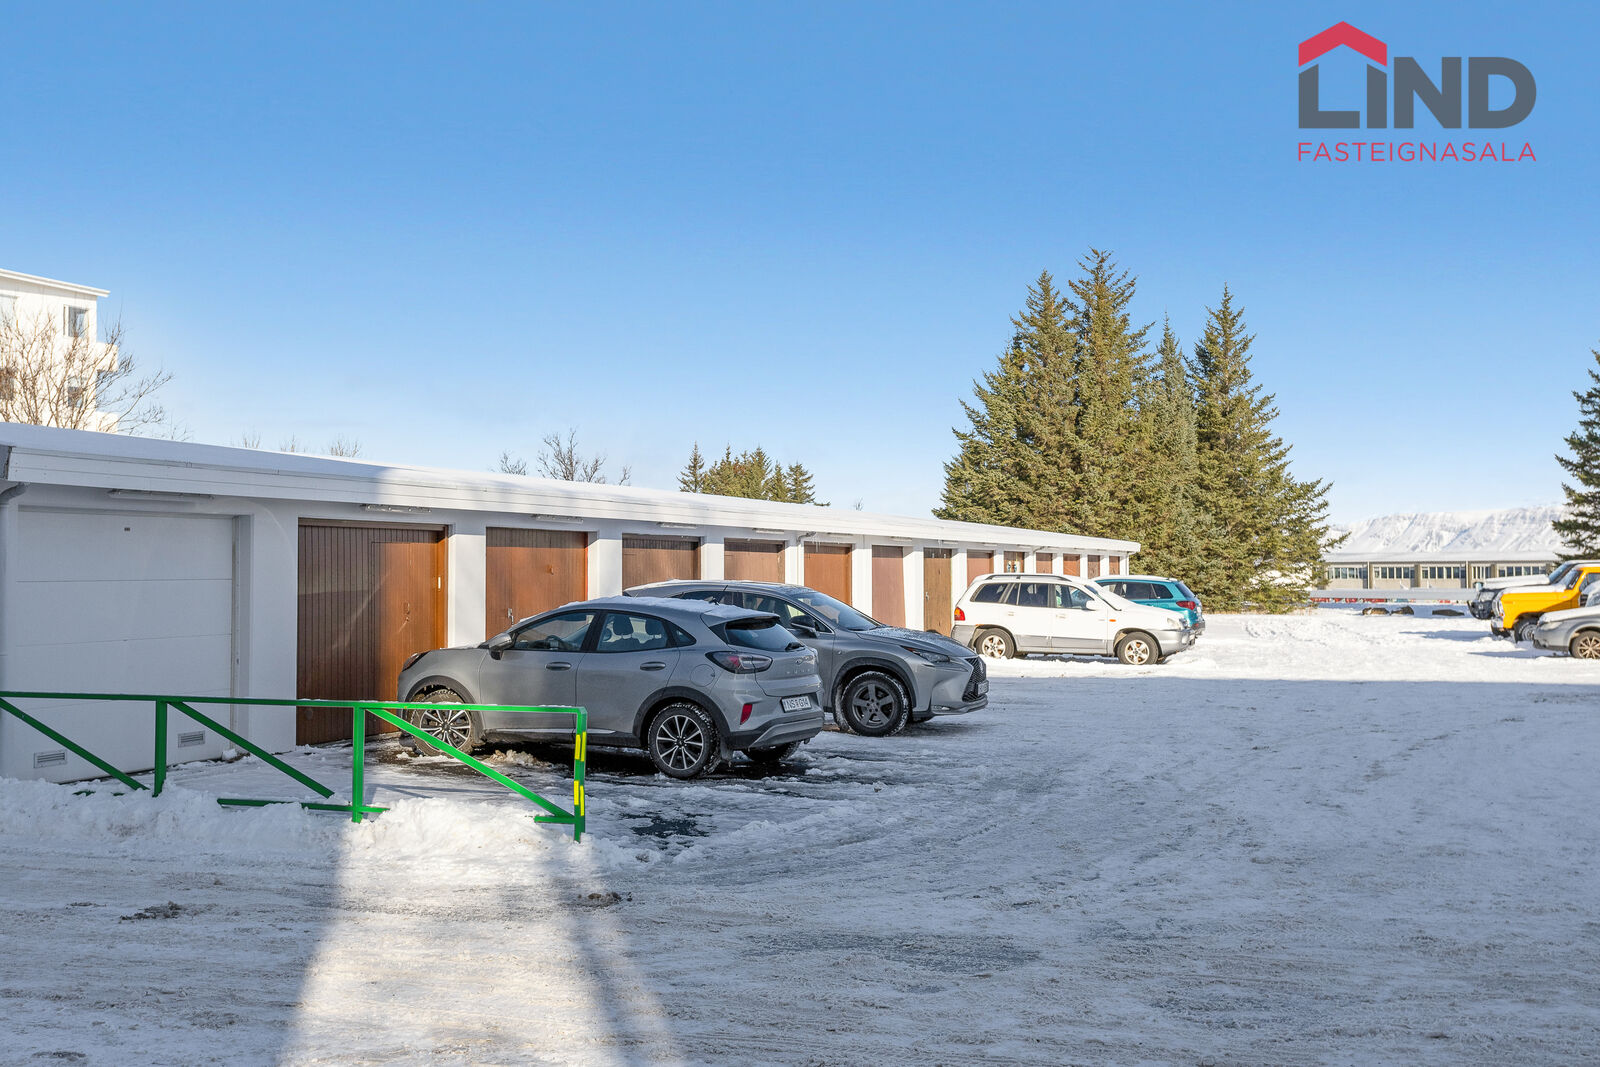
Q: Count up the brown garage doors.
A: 13